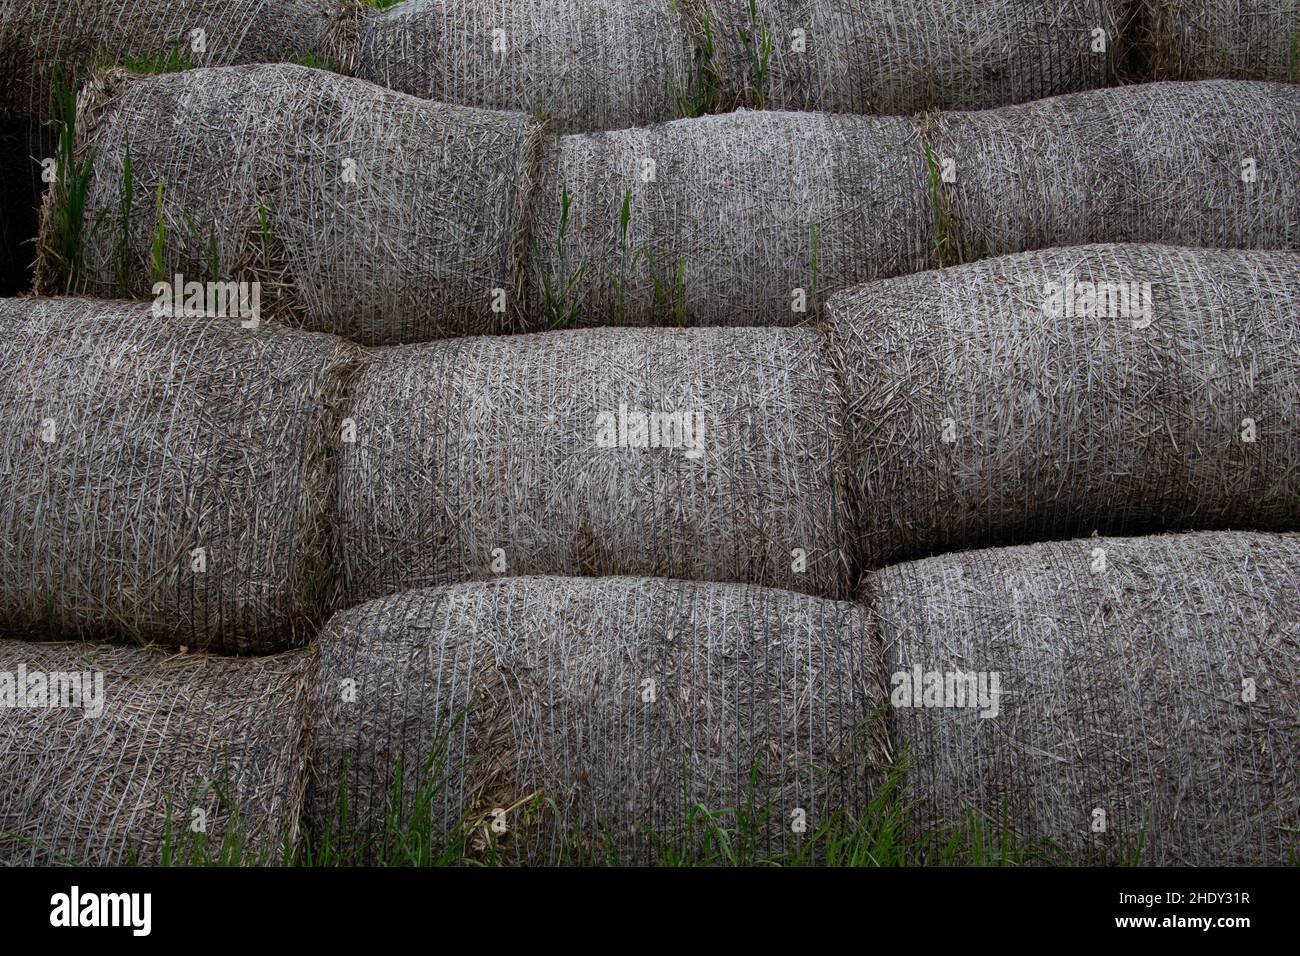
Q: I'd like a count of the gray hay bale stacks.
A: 13